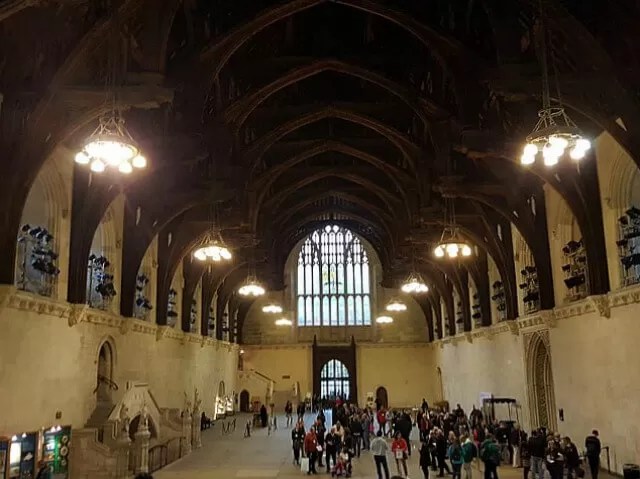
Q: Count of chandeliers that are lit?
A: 10